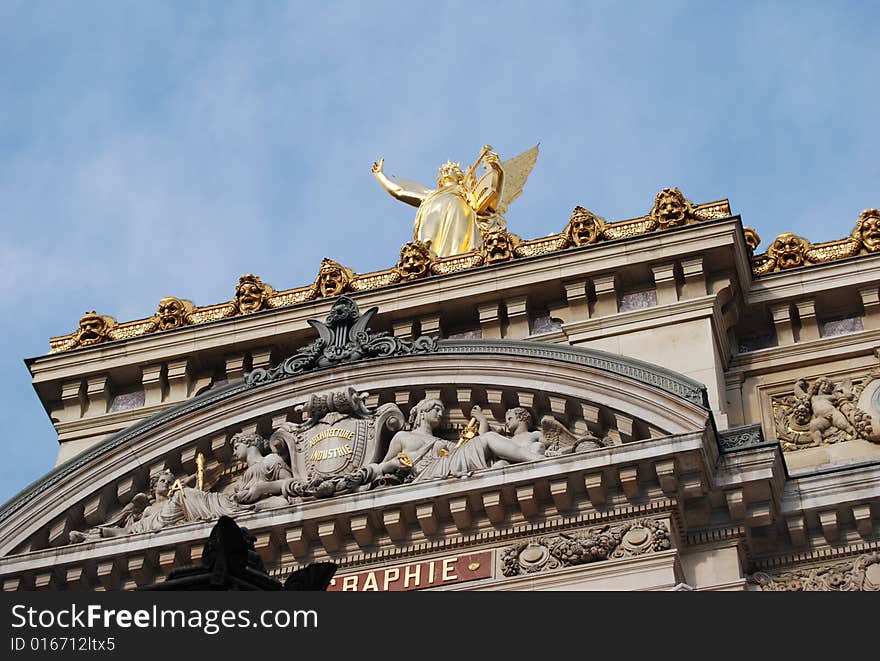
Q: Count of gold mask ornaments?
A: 11